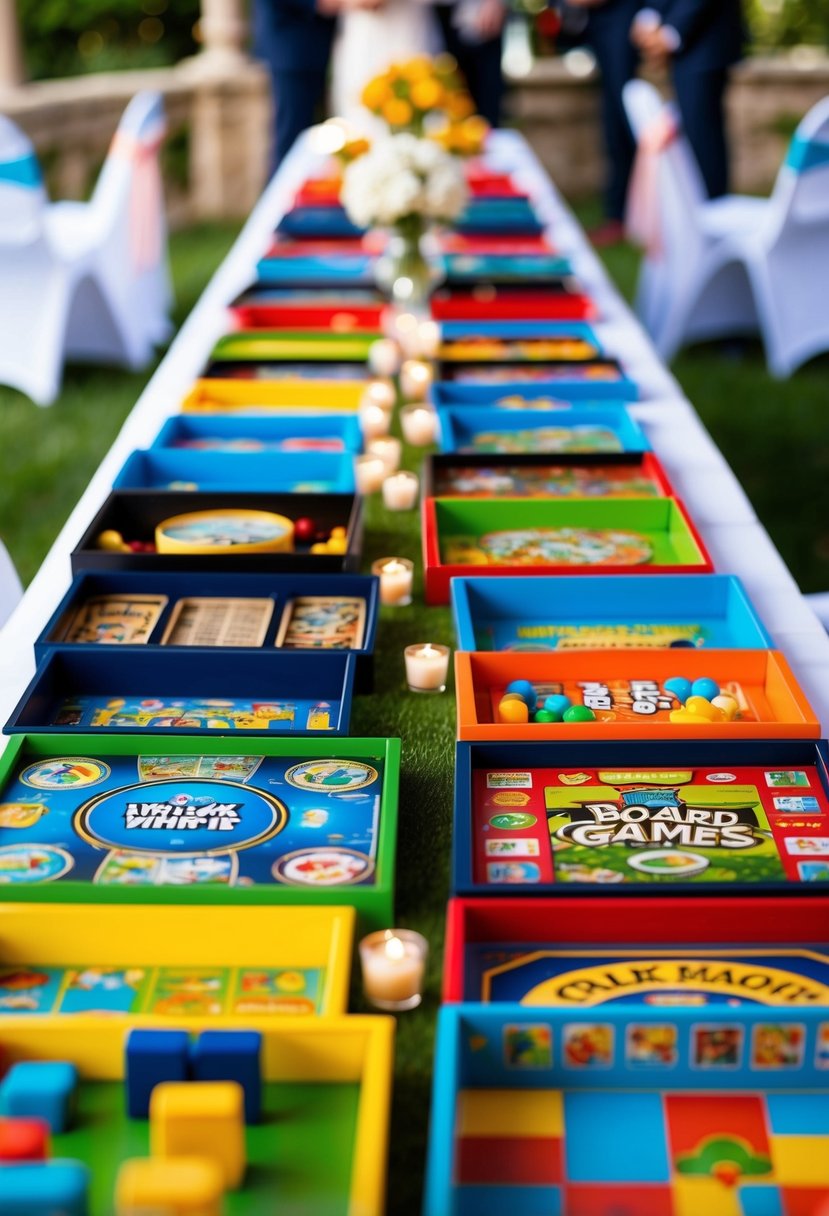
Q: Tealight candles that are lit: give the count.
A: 13